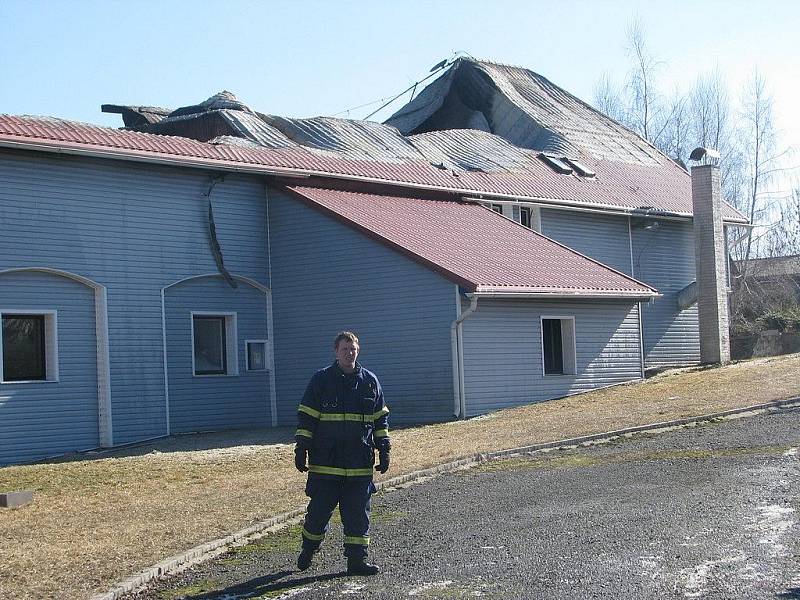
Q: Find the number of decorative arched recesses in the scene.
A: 2